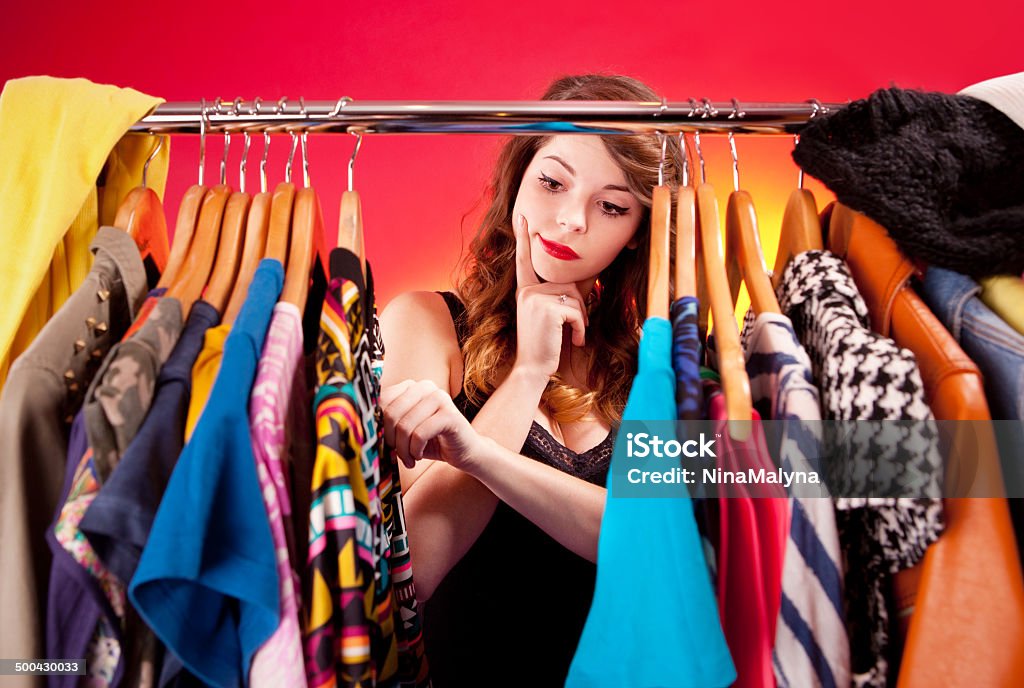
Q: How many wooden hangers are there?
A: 13